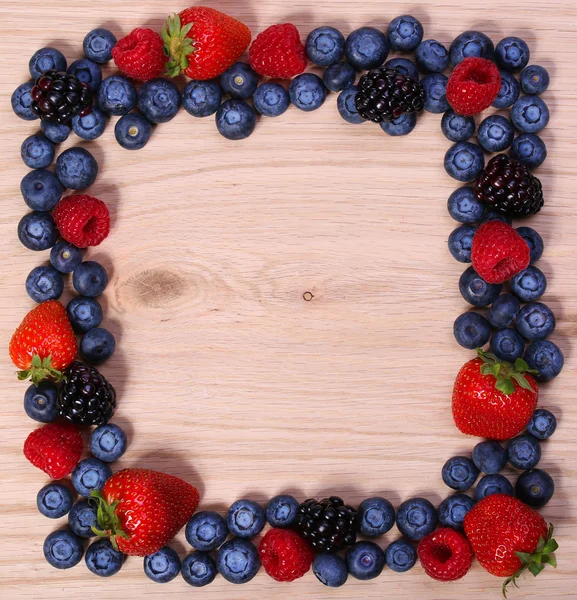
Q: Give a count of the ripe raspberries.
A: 8